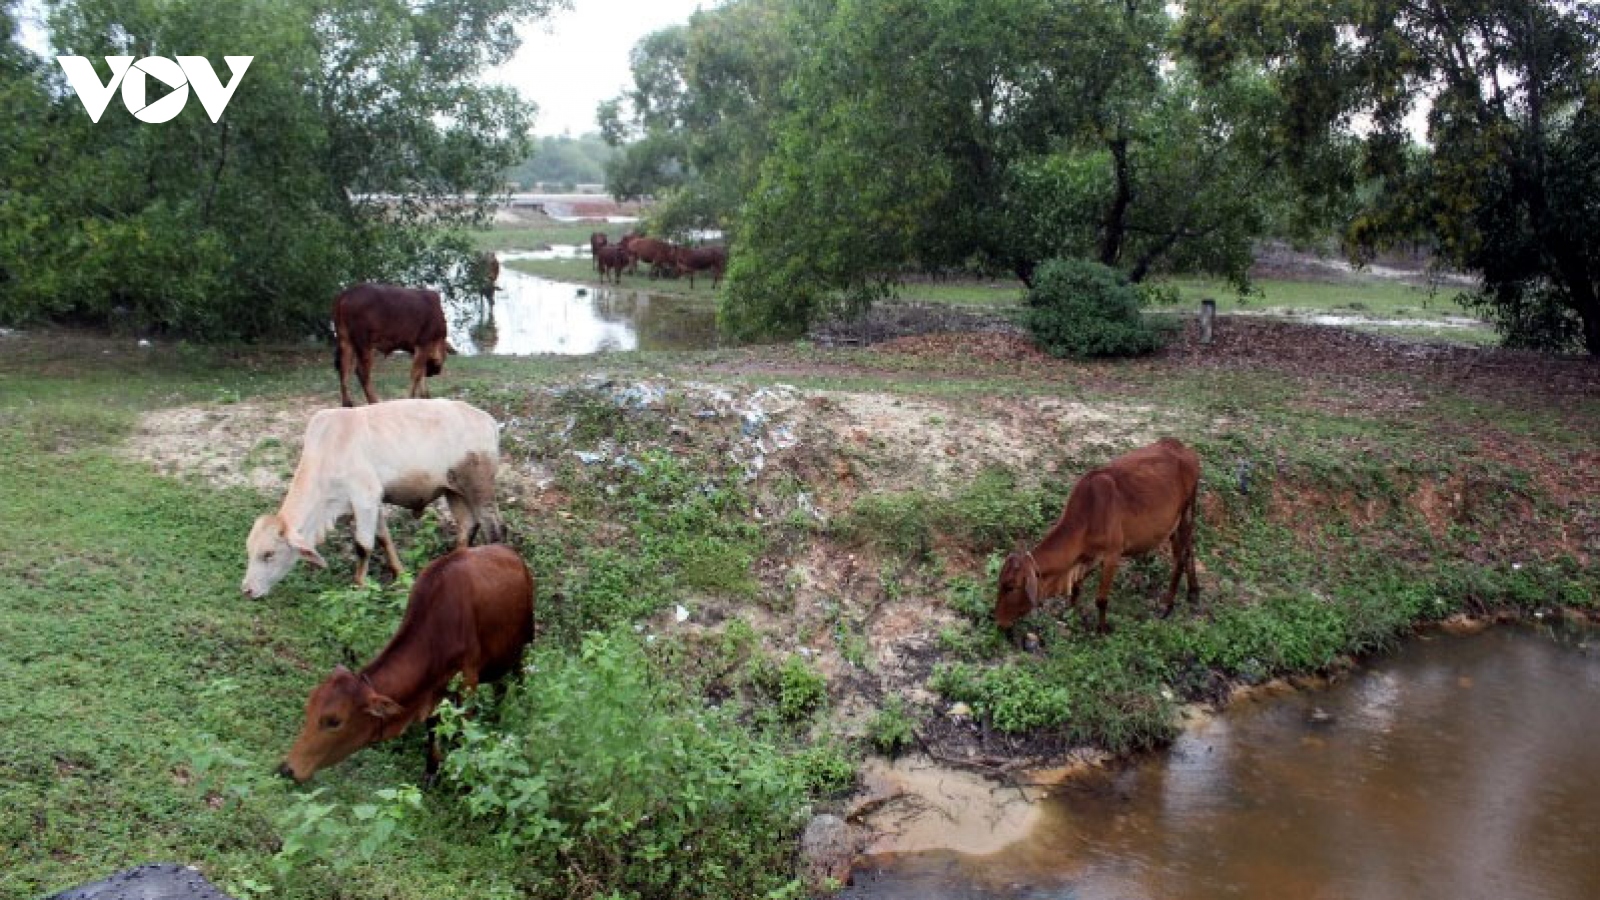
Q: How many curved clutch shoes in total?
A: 0